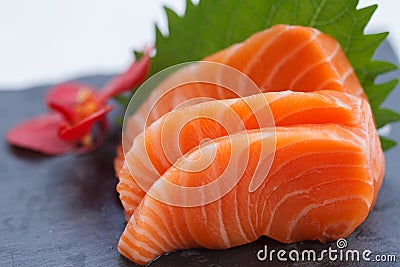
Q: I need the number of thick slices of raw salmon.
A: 3